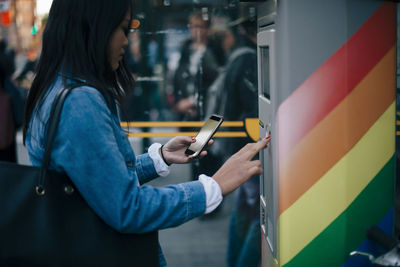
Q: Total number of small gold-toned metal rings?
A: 2